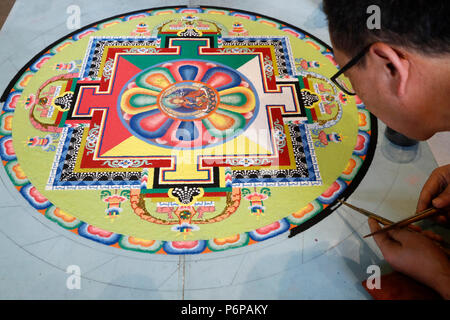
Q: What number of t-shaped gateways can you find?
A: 4